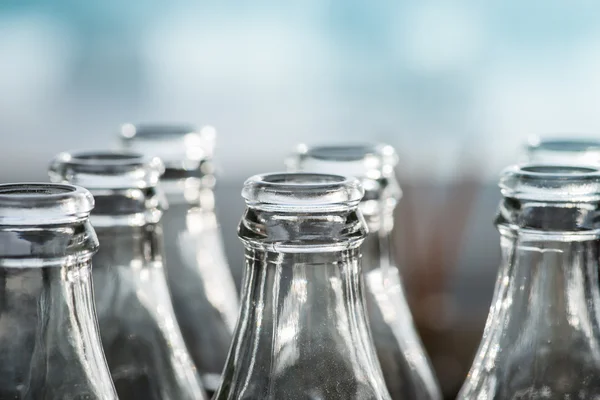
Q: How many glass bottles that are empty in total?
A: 7